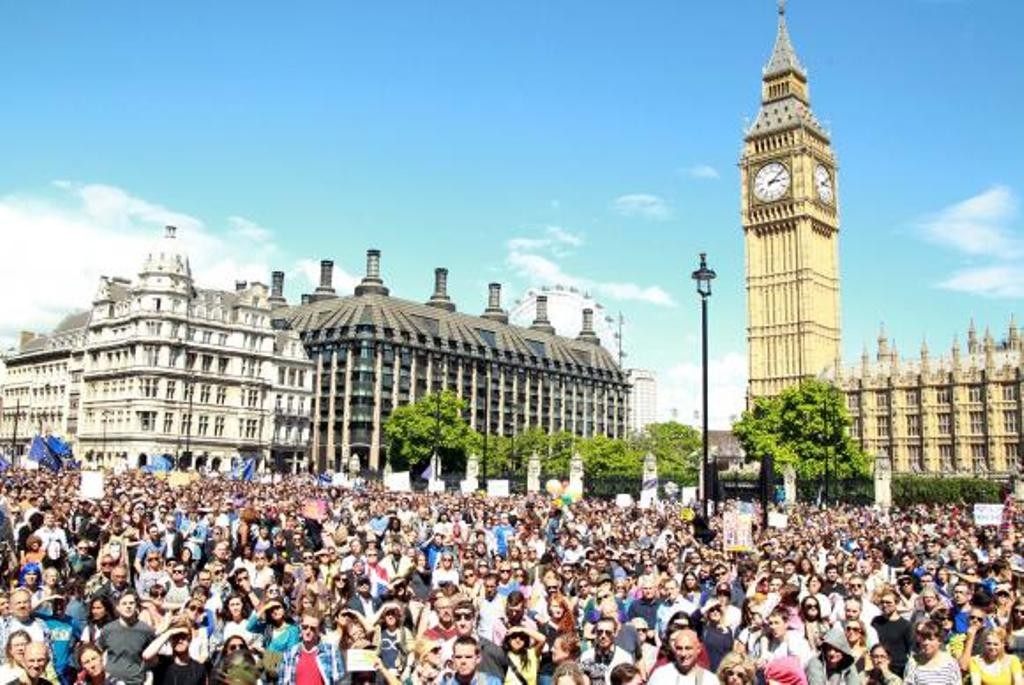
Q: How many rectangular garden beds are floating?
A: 0